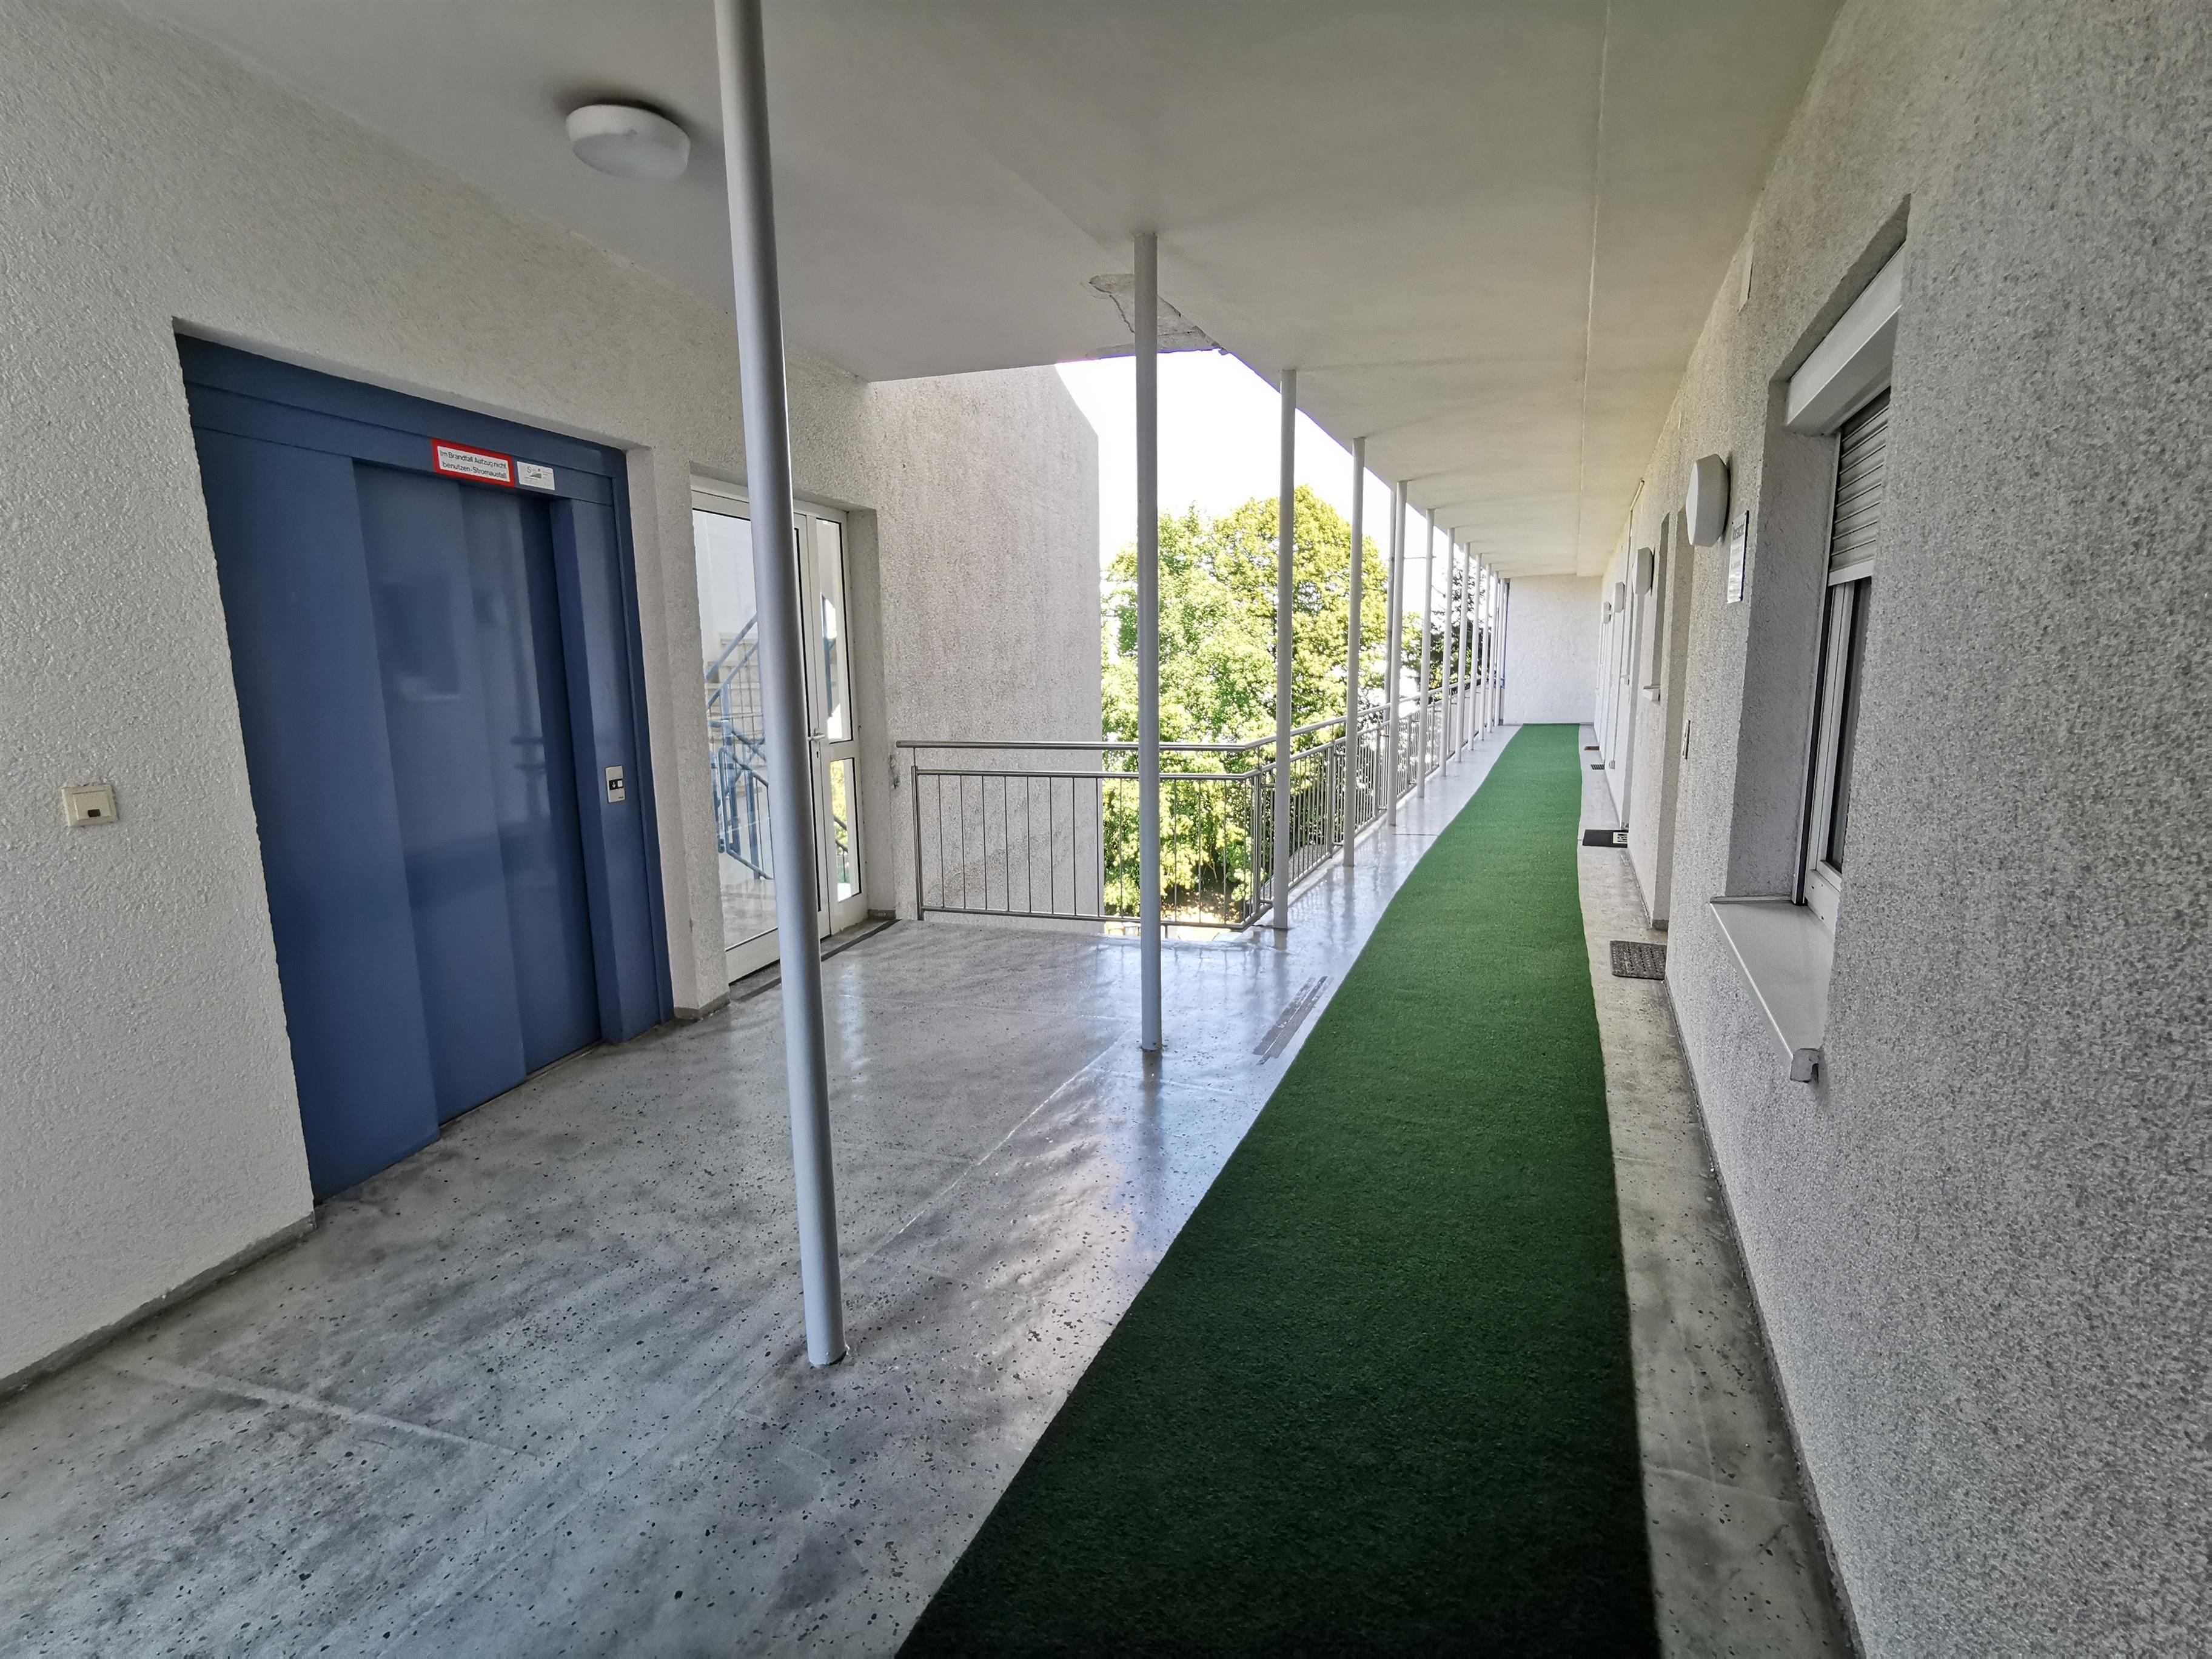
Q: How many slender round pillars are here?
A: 12